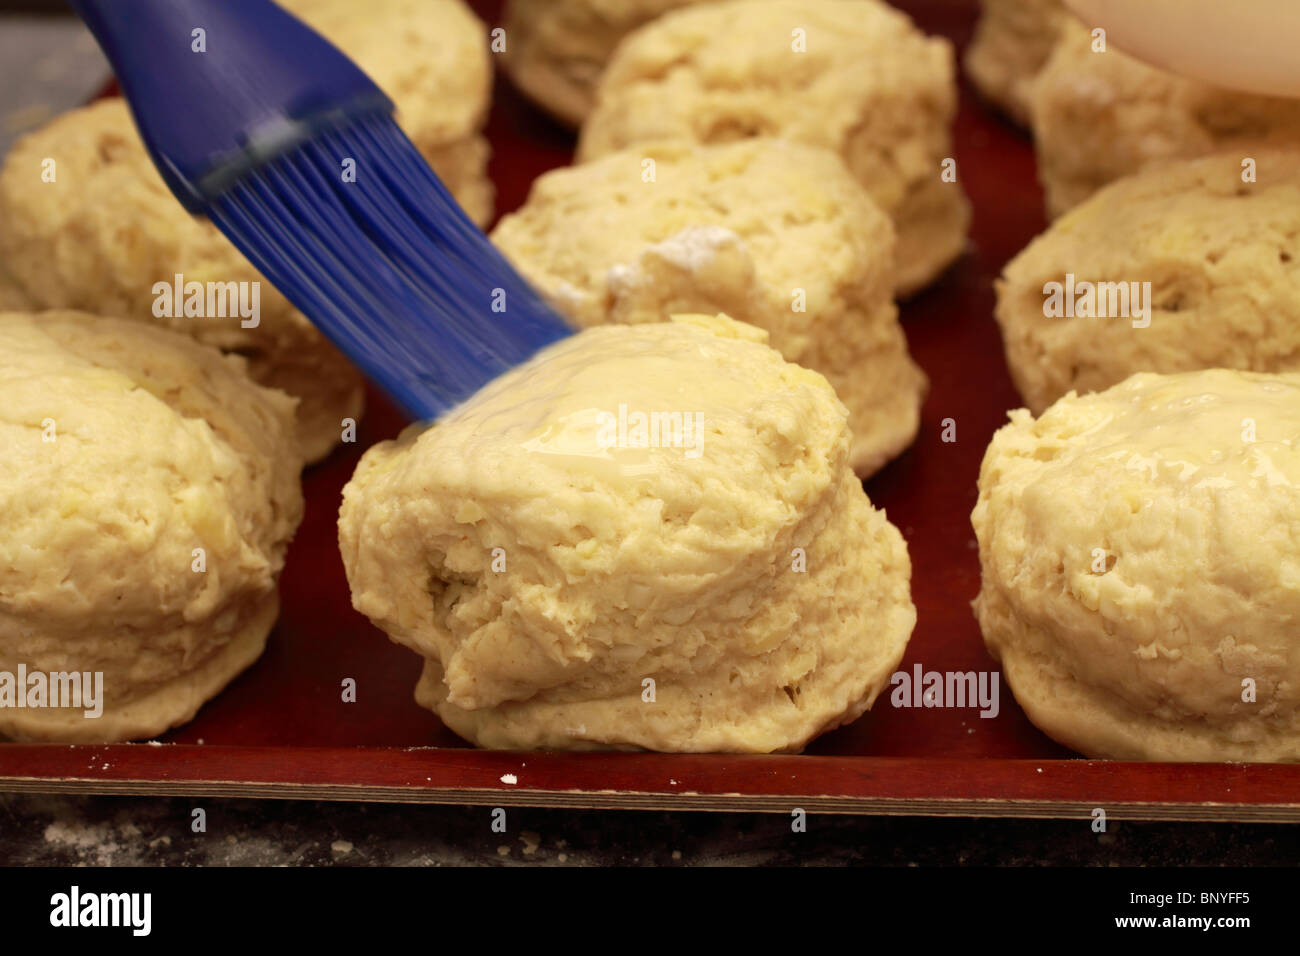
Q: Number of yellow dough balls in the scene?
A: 11